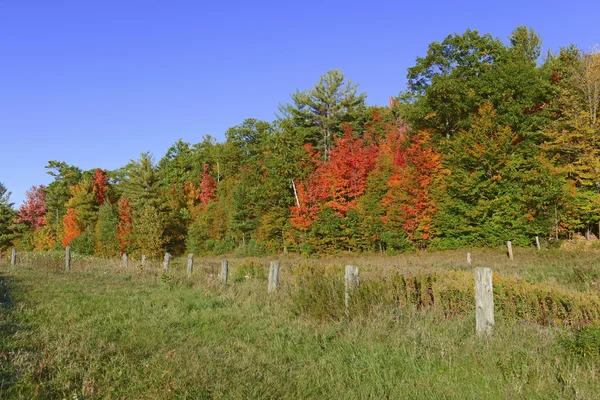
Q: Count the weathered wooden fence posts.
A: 13